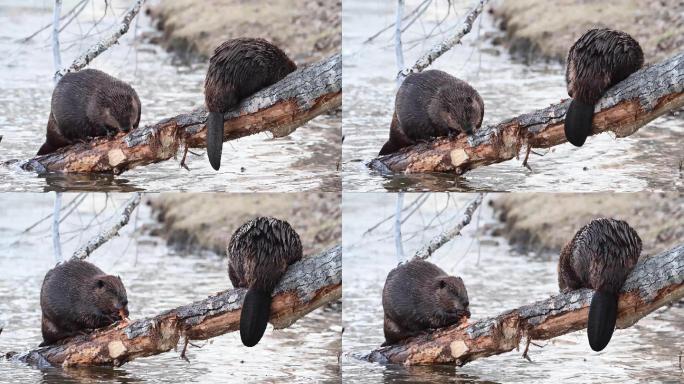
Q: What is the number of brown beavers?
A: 8